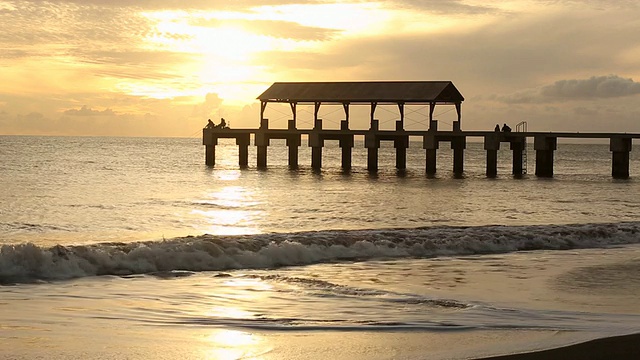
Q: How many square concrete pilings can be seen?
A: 14